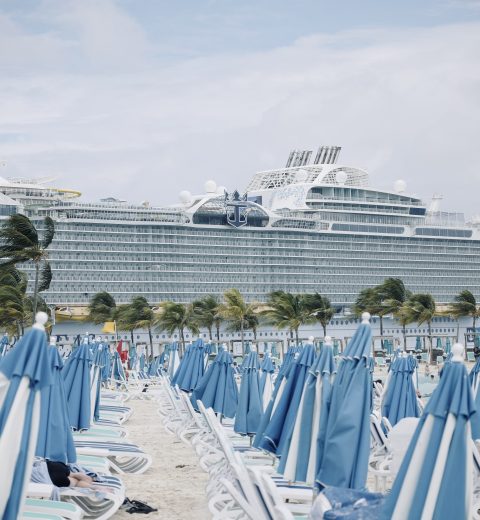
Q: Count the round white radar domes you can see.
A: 6